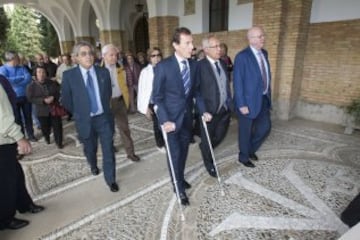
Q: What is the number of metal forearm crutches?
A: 2